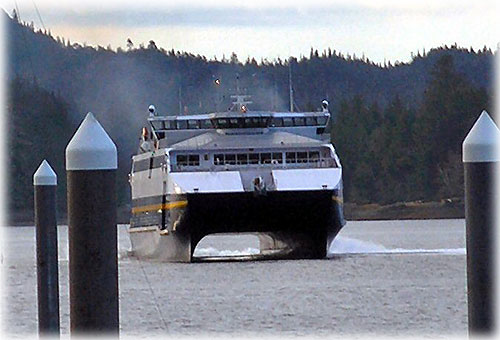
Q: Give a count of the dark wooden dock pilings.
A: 3